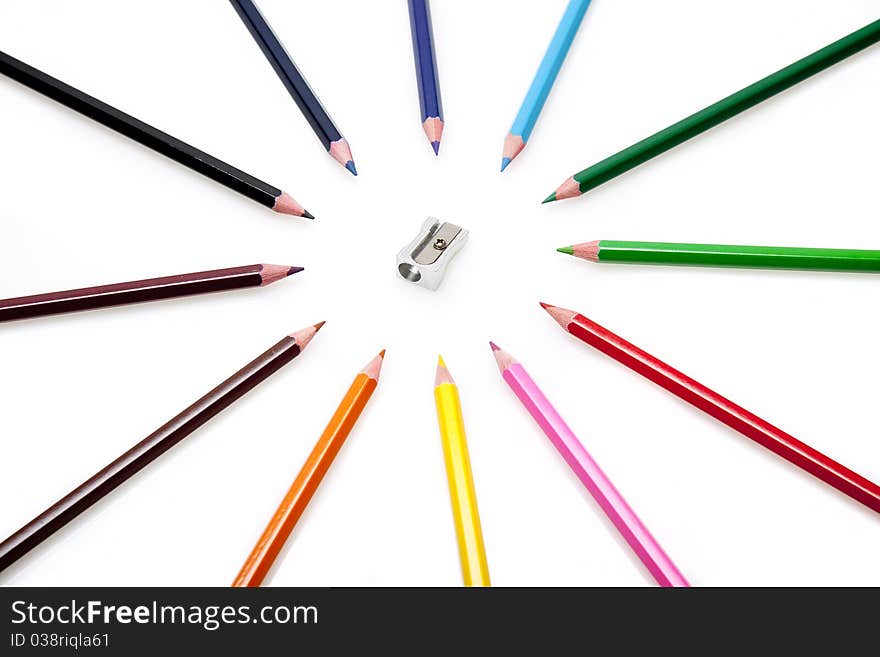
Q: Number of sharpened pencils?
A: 12